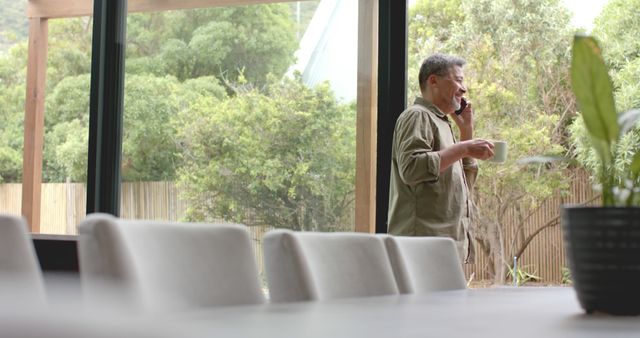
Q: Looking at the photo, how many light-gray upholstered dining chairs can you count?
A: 4